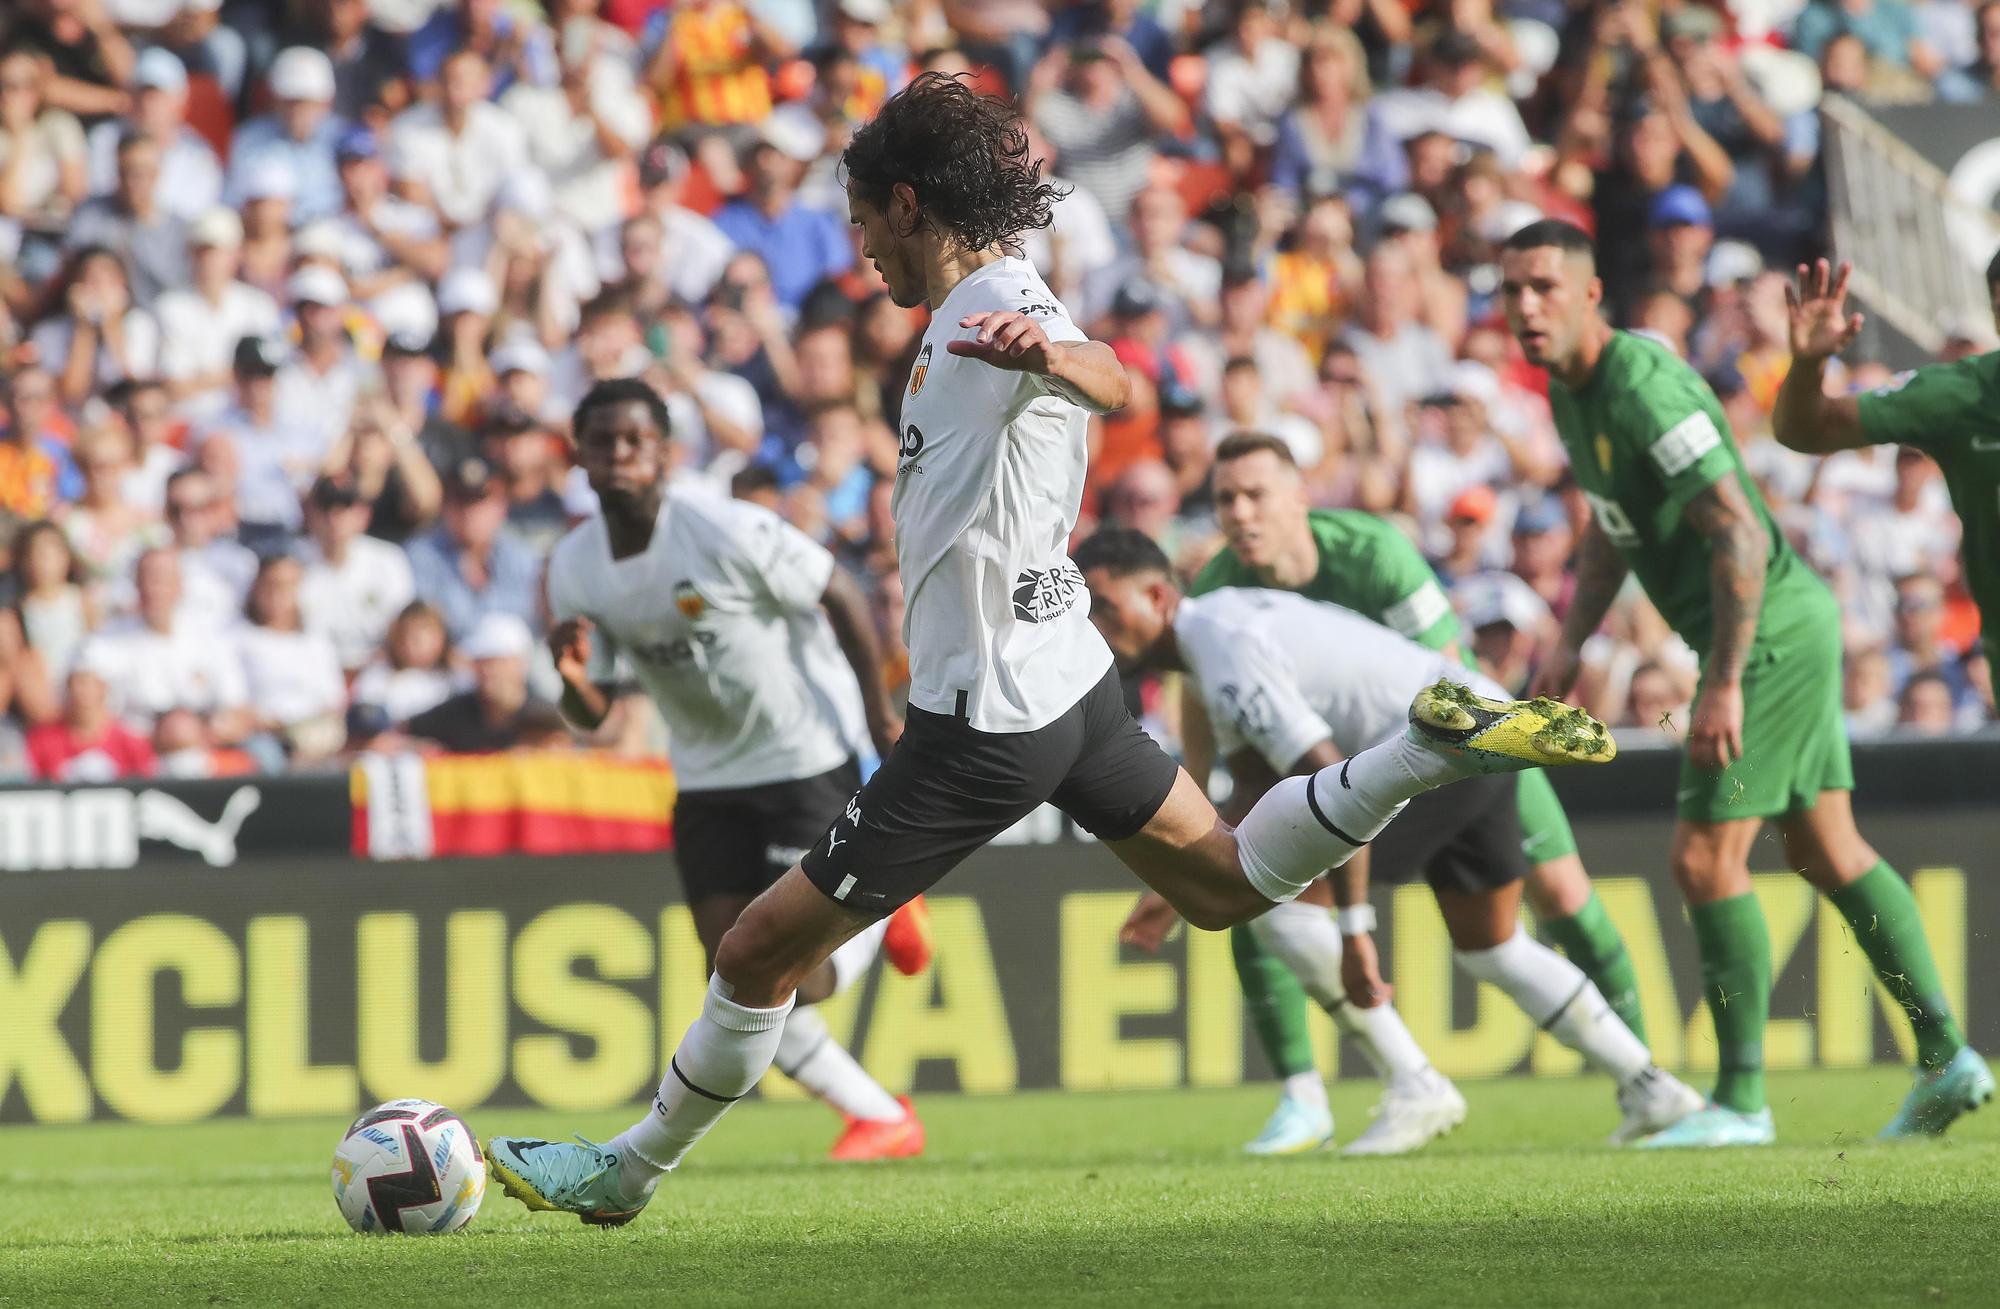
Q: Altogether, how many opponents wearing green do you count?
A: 3